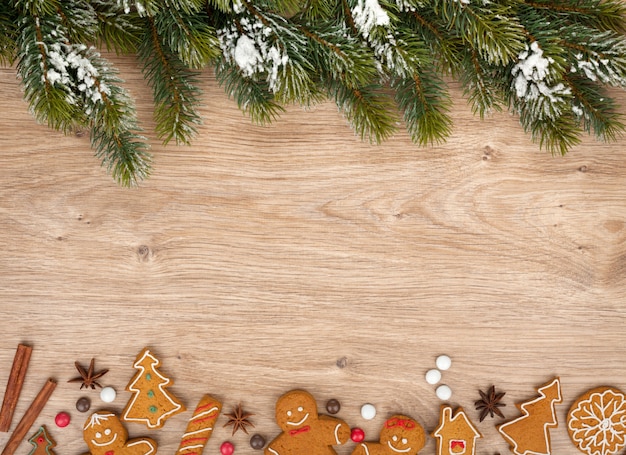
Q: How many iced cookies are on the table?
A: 9